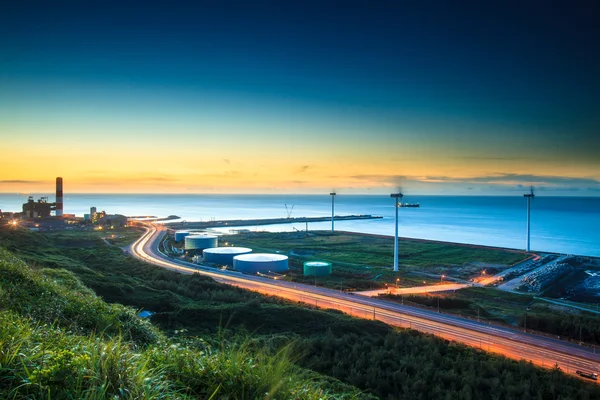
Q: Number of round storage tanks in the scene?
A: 5